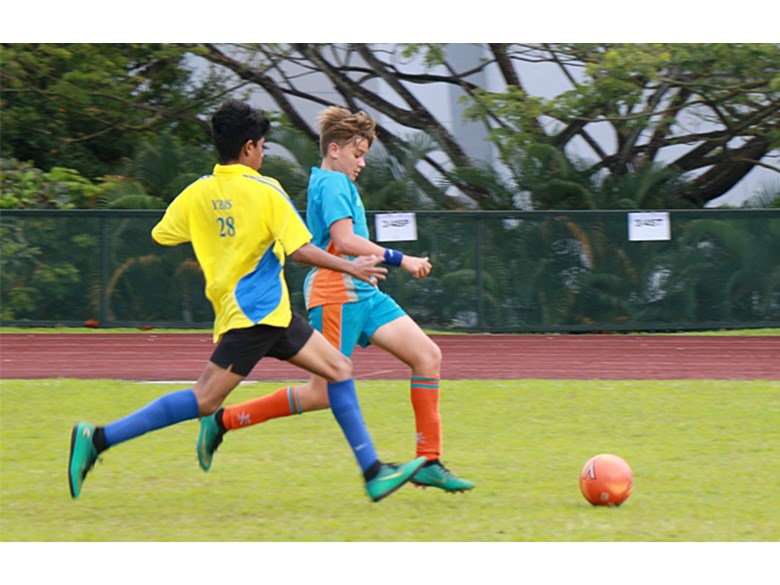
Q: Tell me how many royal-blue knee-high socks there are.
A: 2